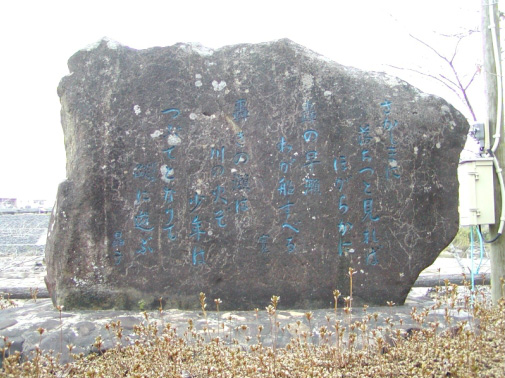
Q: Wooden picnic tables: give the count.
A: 0